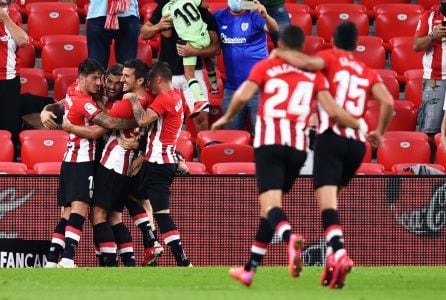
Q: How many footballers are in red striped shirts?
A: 6